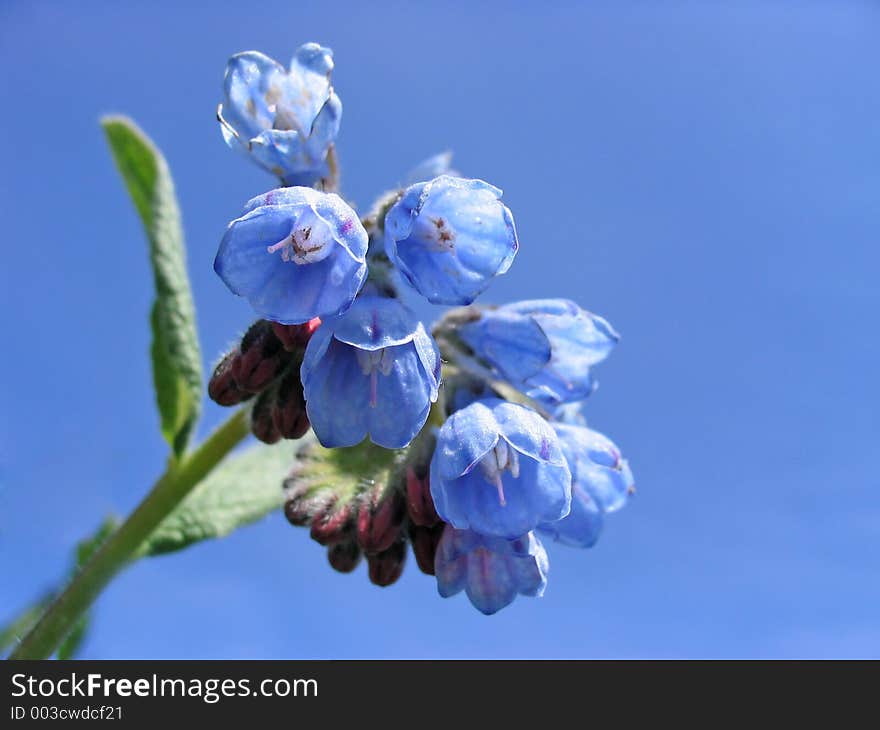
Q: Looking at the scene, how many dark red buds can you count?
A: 12